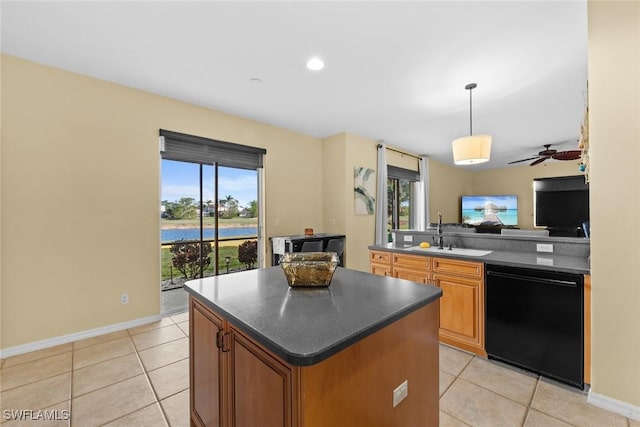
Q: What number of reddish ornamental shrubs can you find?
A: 2